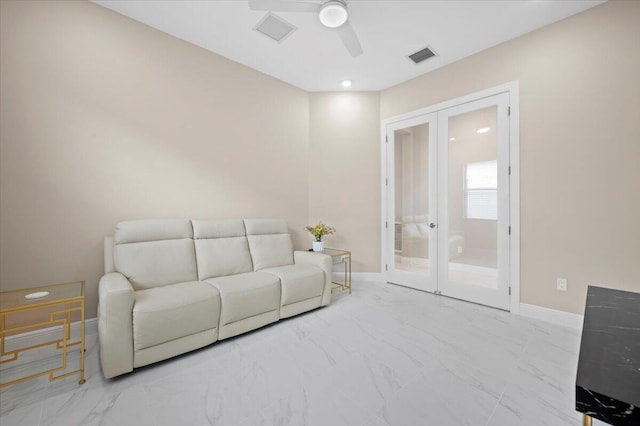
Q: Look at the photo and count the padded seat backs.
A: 3